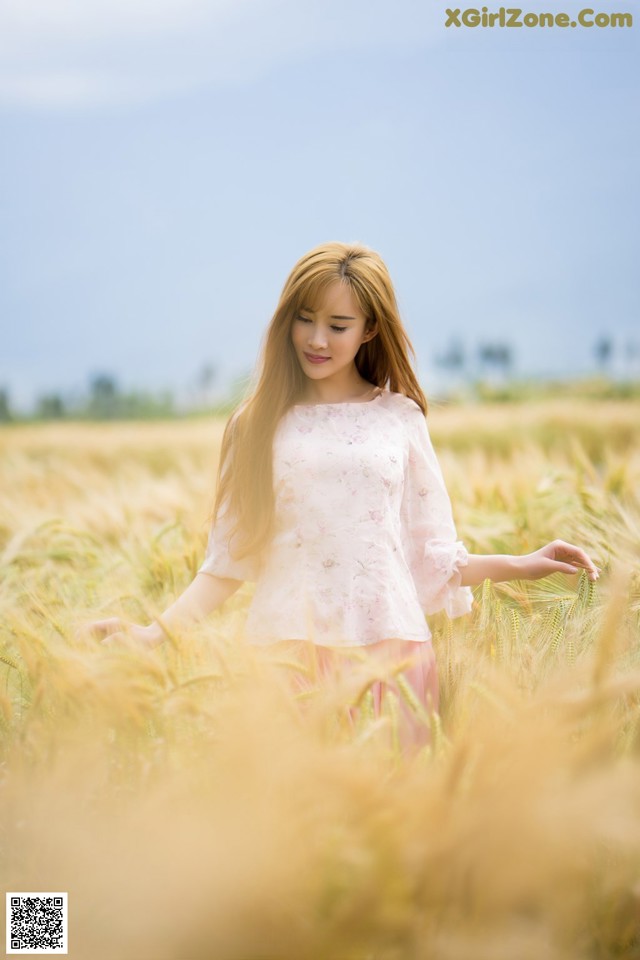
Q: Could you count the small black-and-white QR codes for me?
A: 1